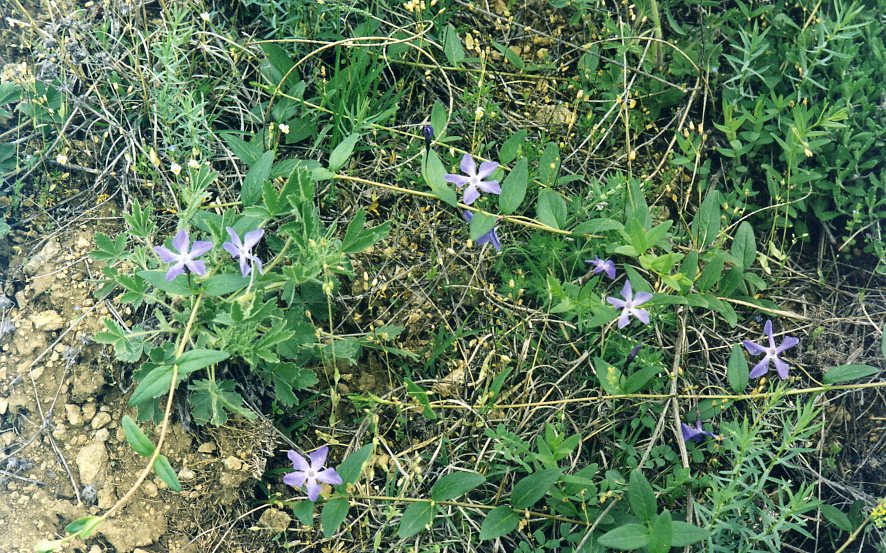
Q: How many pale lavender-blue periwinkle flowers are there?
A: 9